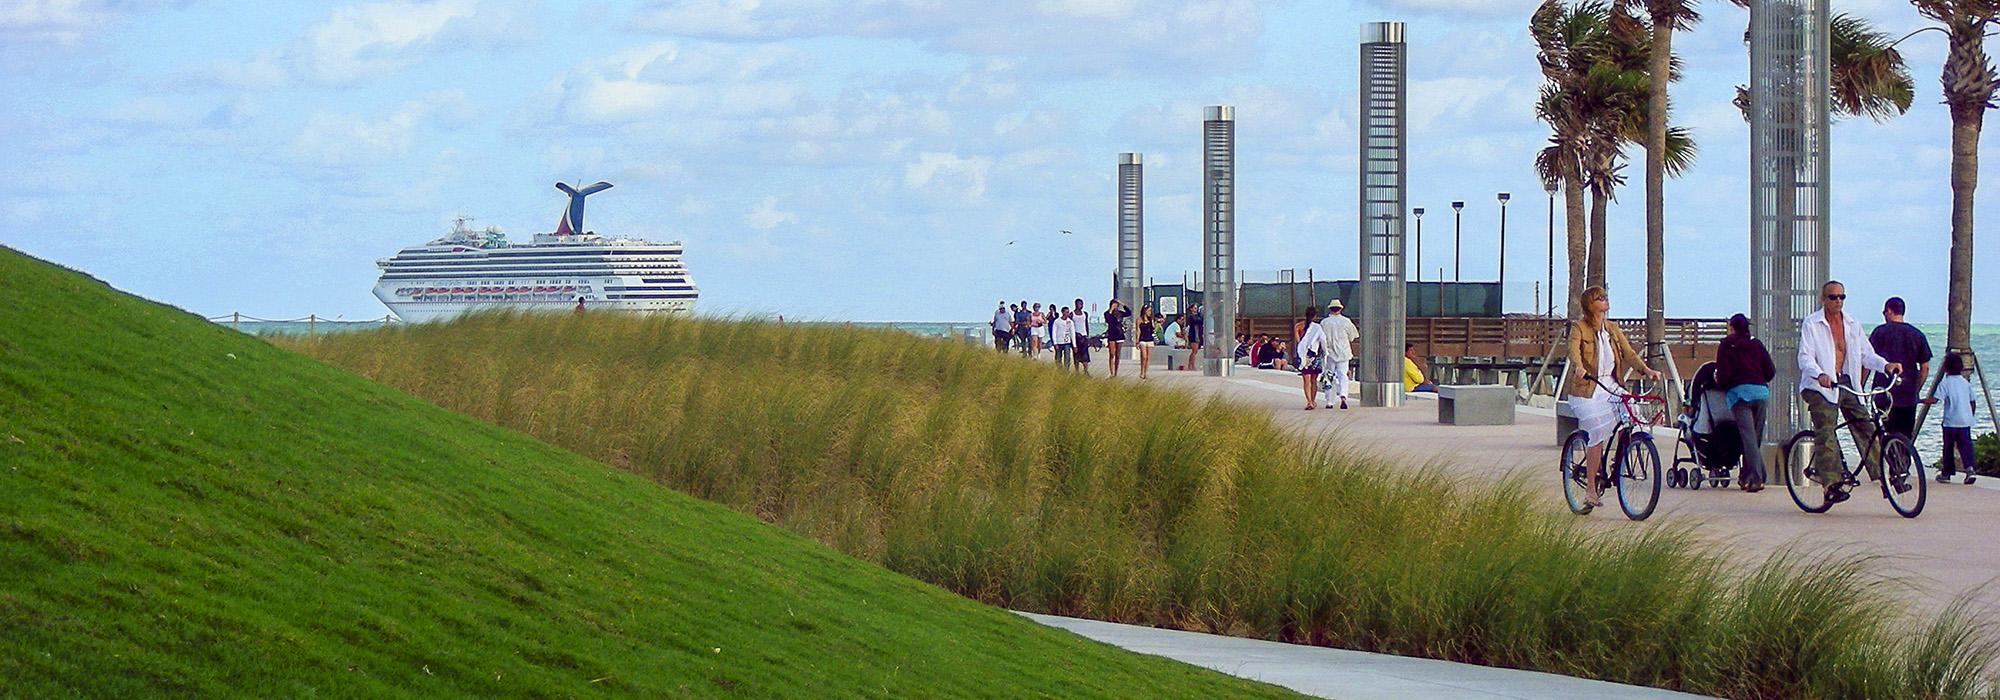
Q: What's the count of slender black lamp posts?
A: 4